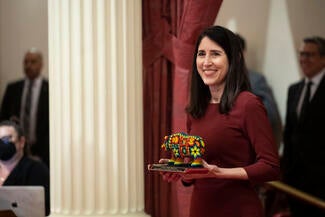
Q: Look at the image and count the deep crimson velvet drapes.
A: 1